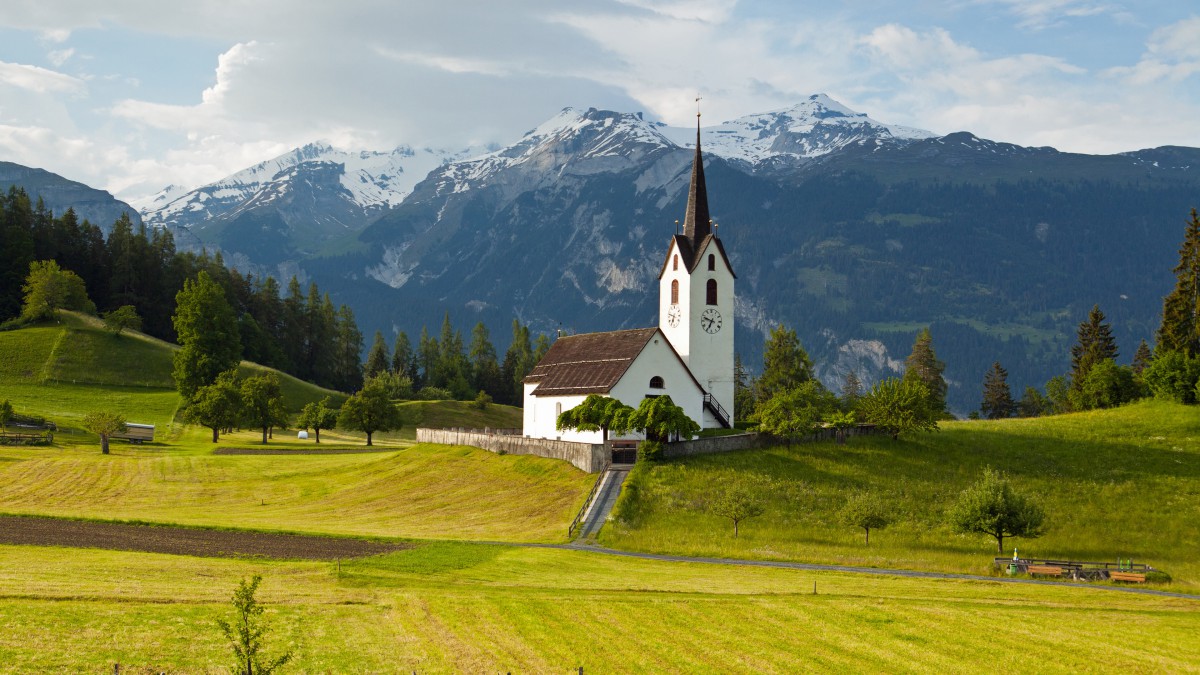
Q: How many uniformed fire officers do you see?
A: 0